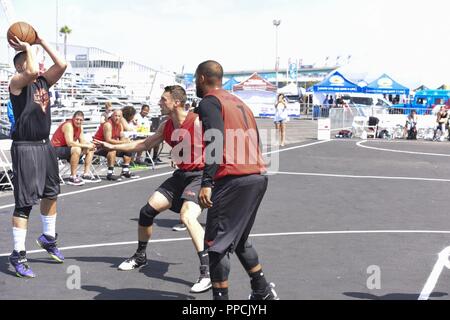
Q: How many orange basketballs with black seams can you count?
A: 1